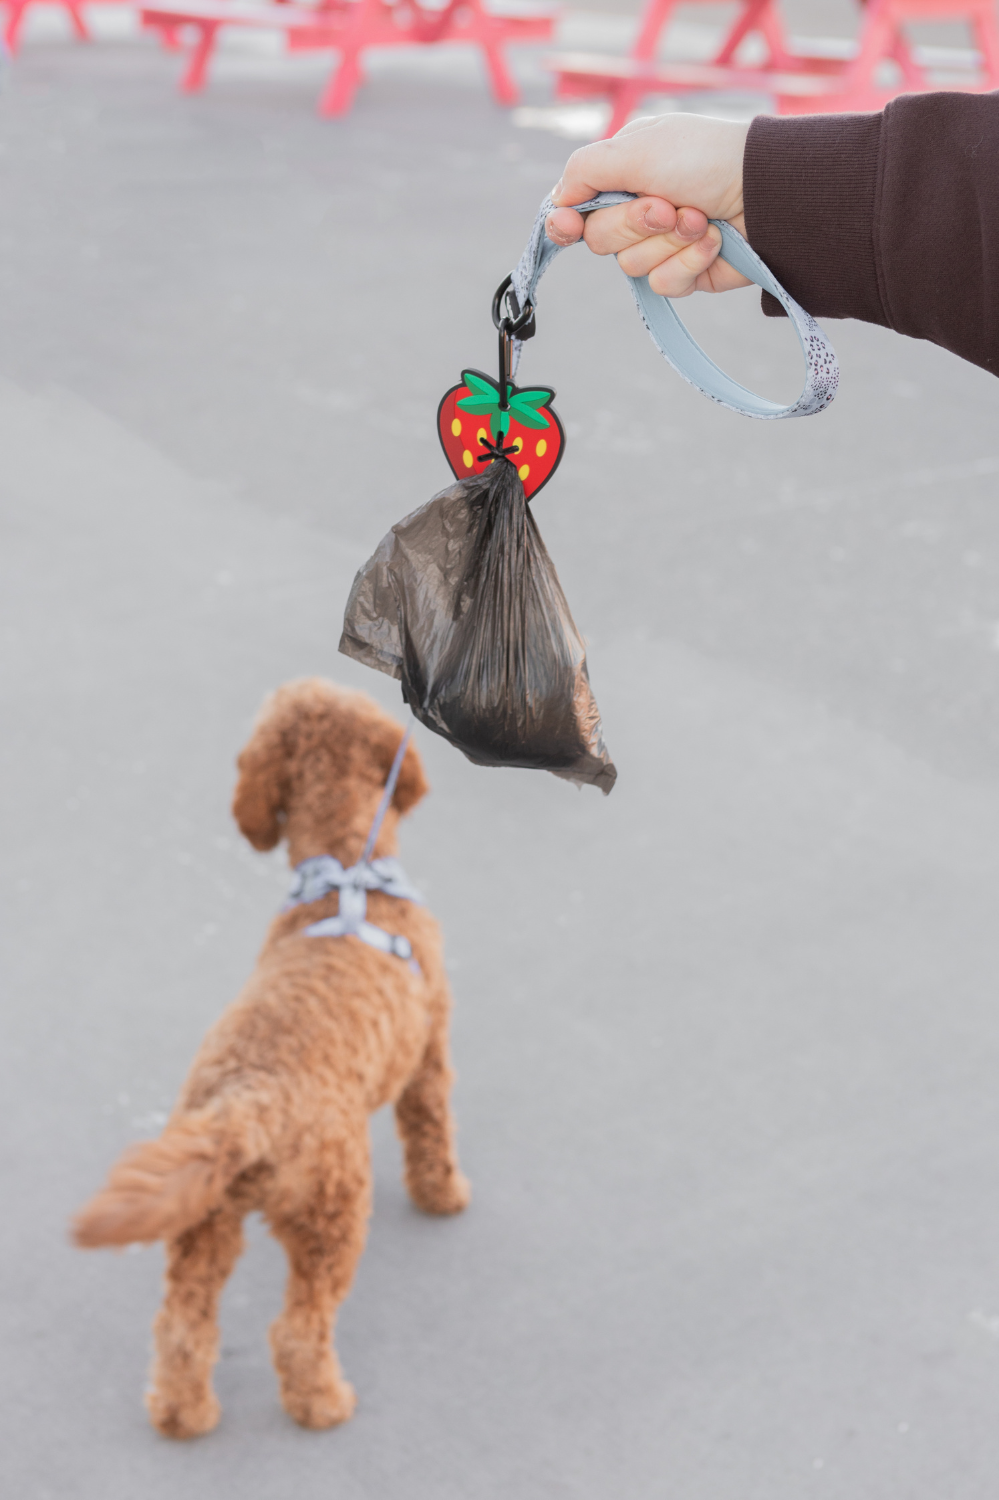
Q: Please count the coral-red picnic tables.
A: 3